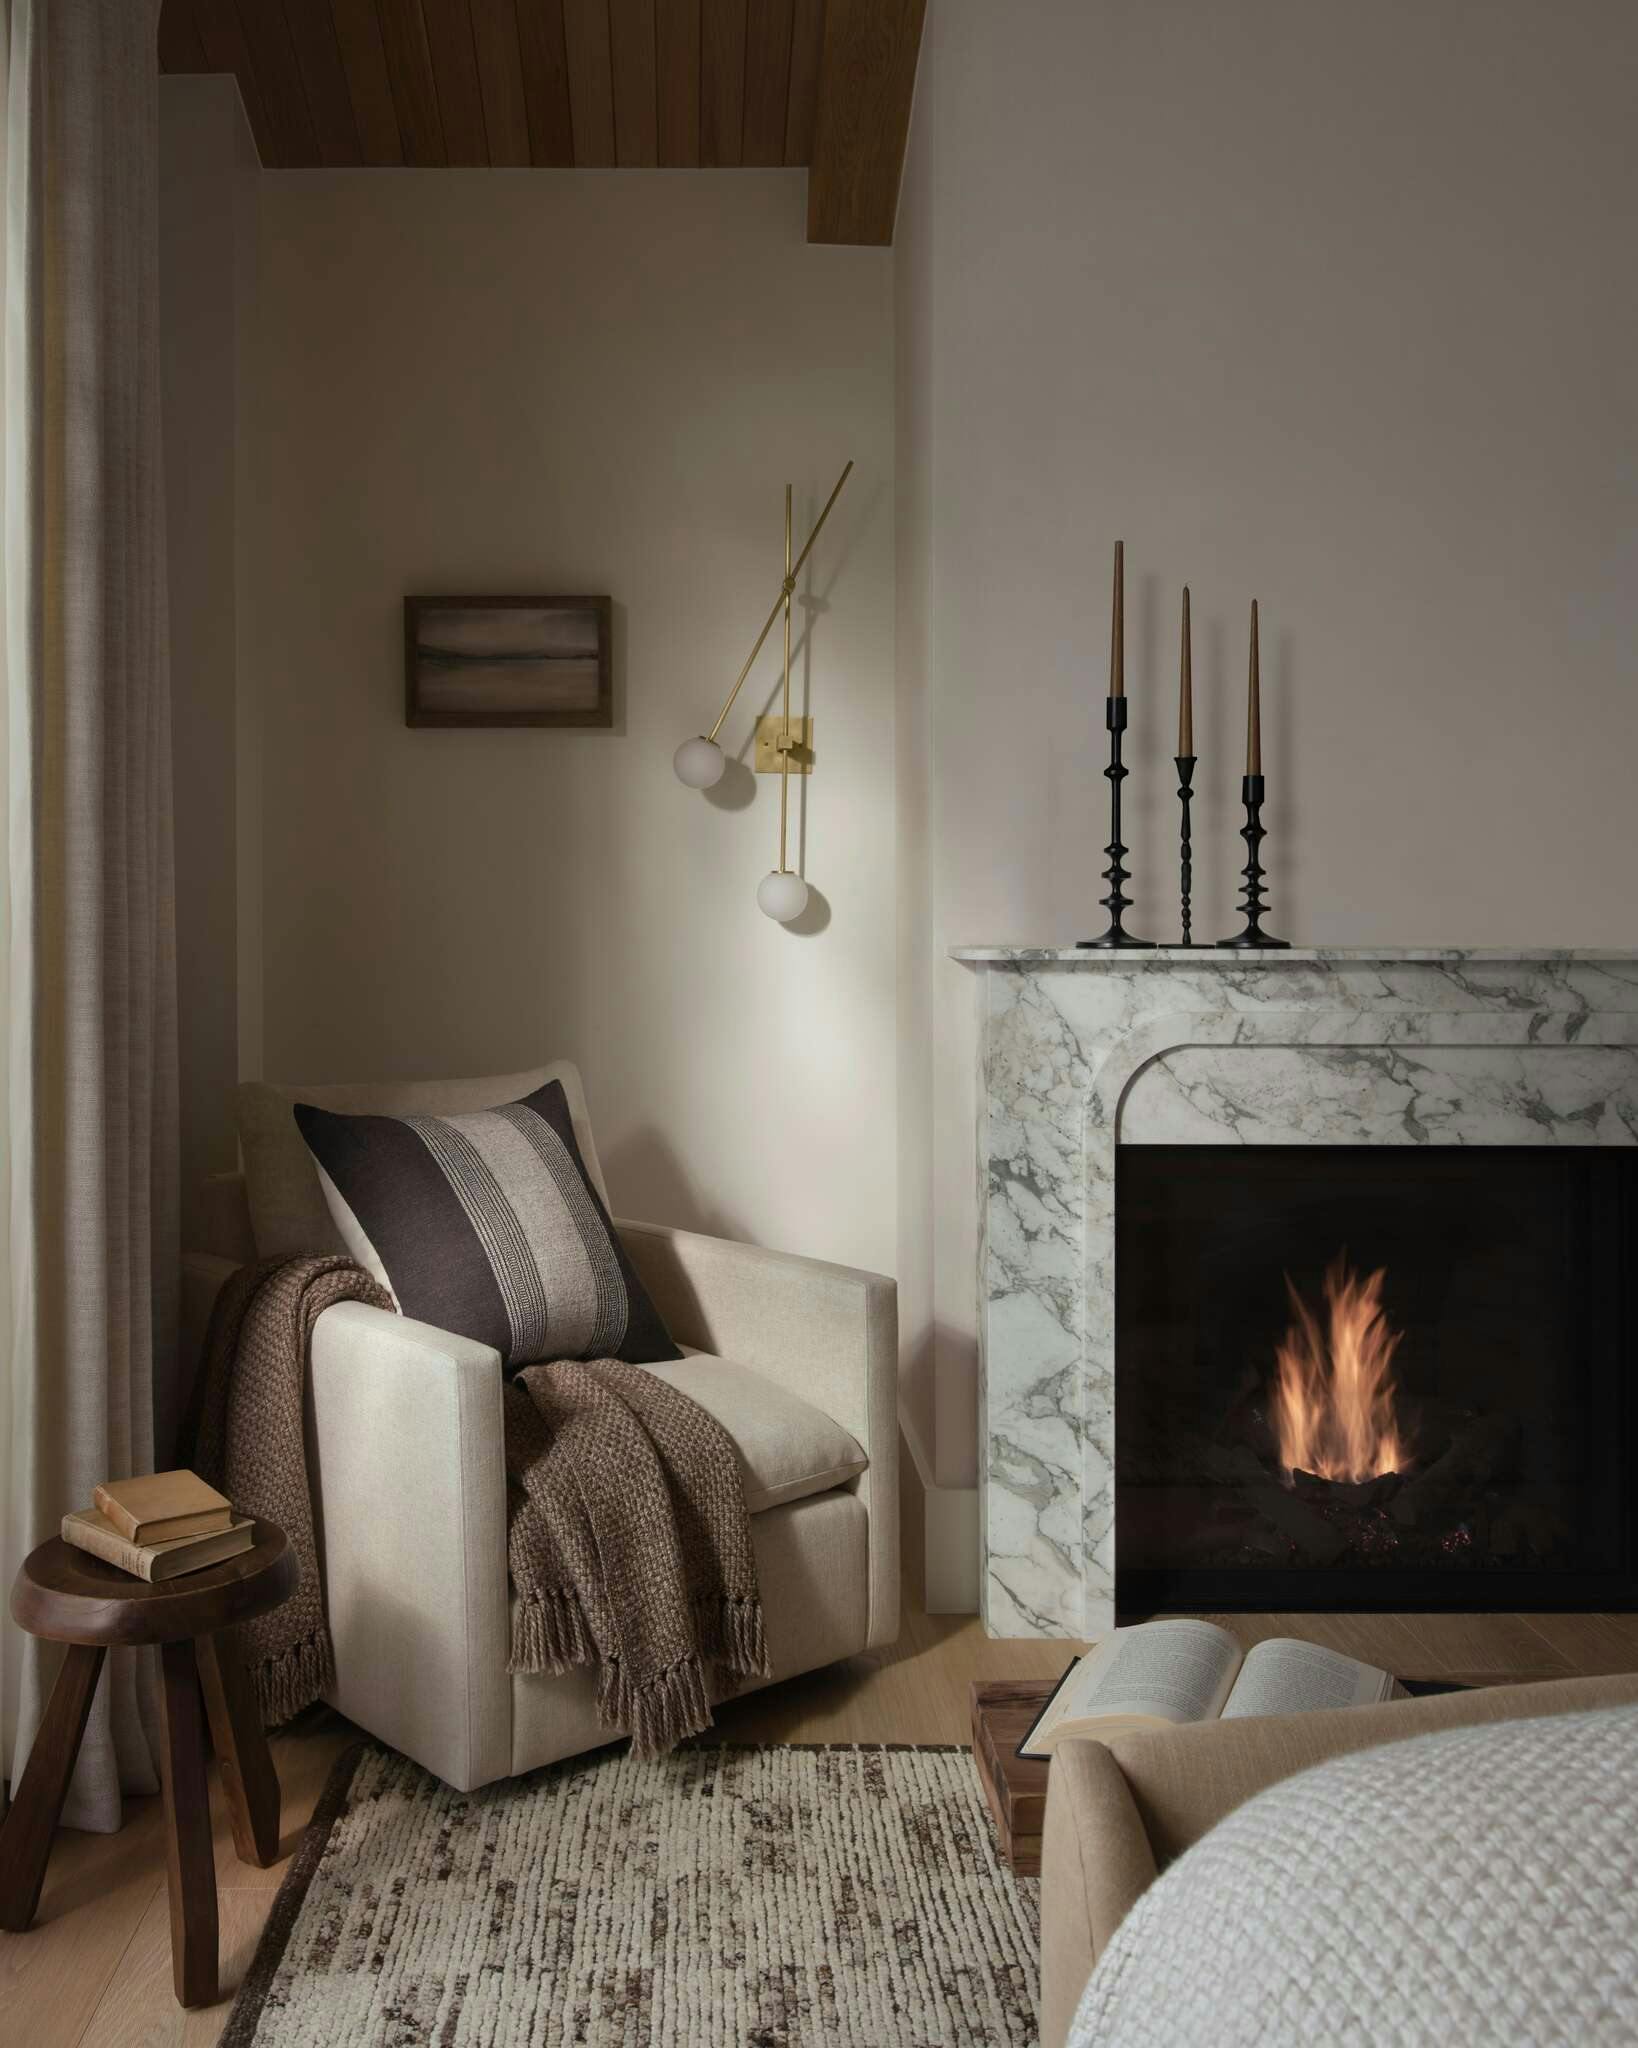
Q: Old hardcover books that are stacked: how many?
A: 2